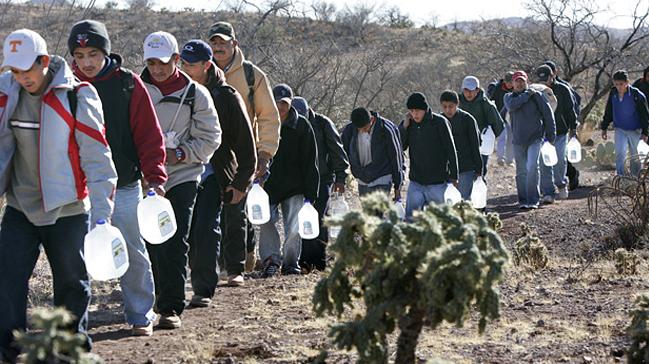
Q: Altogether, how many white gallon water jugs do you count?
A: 12